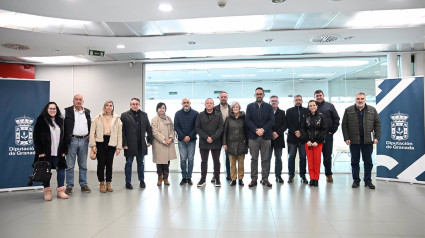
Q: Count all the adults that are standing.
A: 15